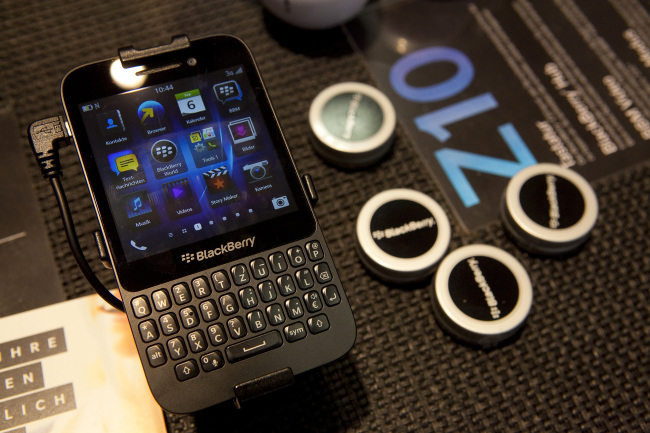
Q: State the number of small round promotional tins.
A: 4